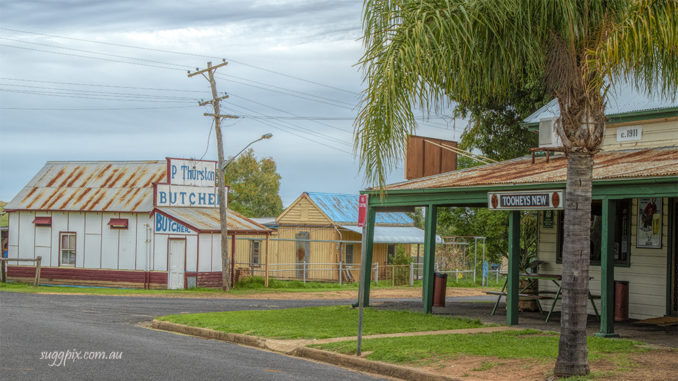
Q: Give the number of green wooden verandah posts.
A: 4